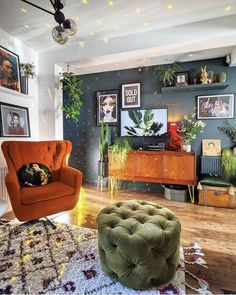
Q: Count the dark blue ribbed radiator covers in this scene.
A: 1